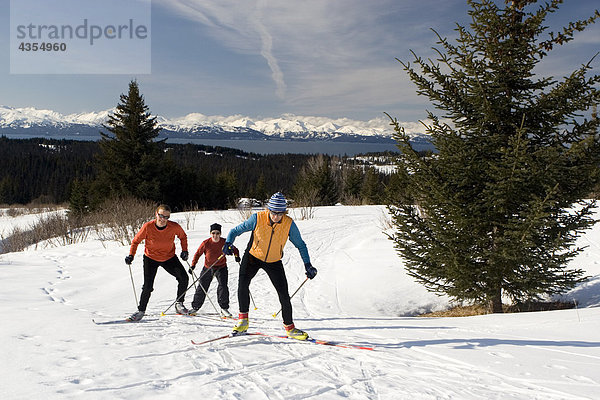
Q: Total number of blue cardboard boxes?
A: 0